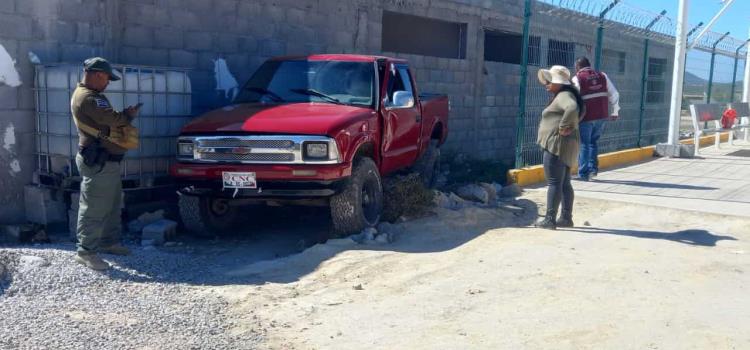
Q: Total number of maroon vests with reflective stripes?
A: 1